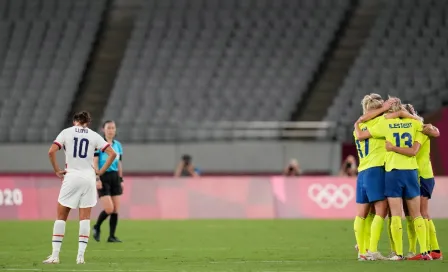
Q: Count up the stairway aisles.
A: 2